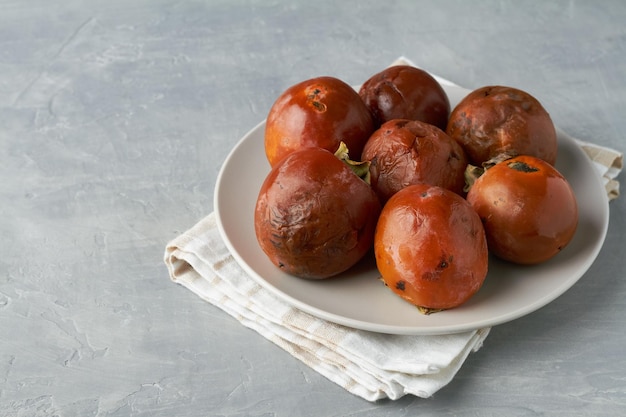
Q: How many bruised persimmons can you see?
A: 7